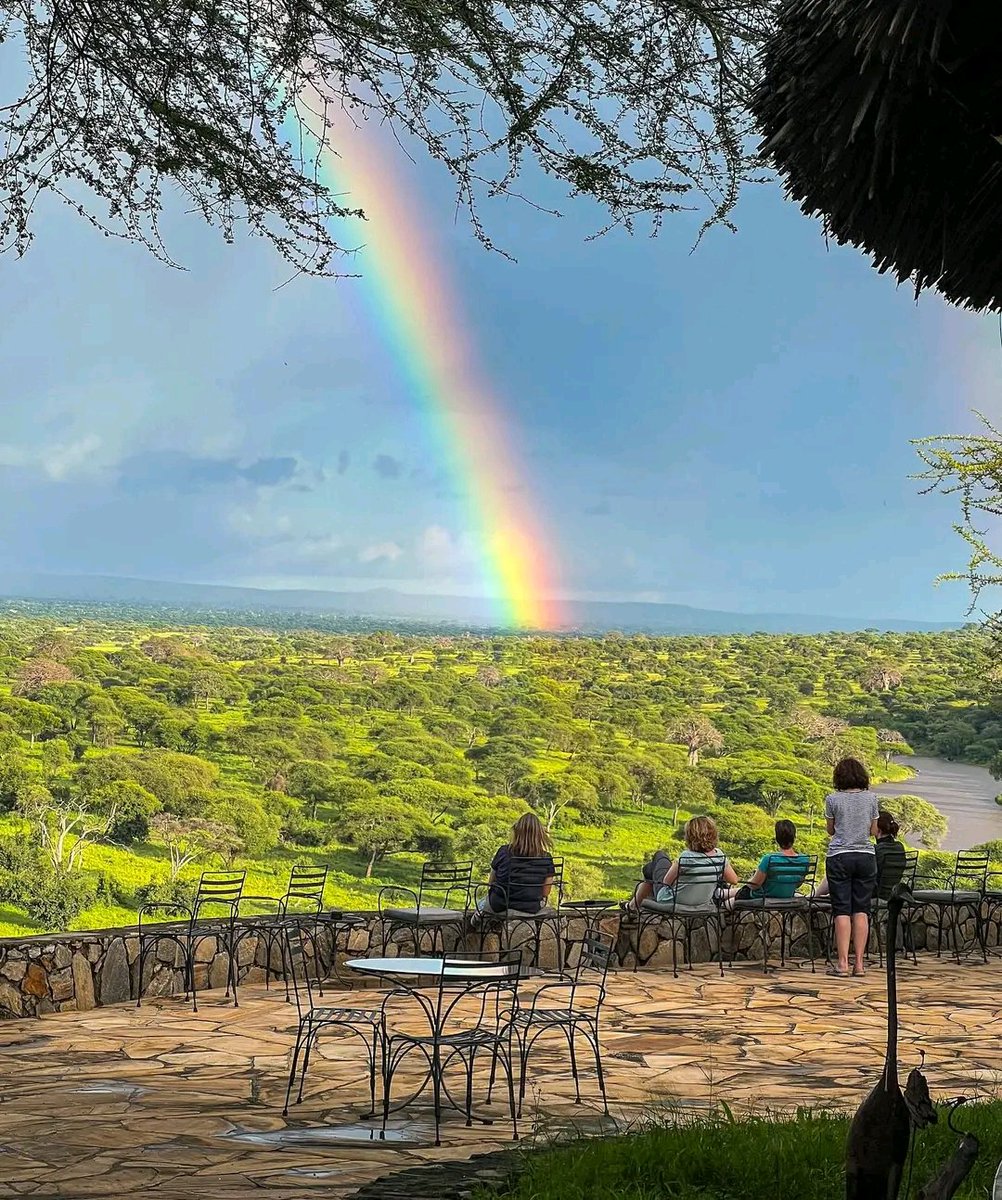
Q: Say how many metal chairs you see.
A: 12